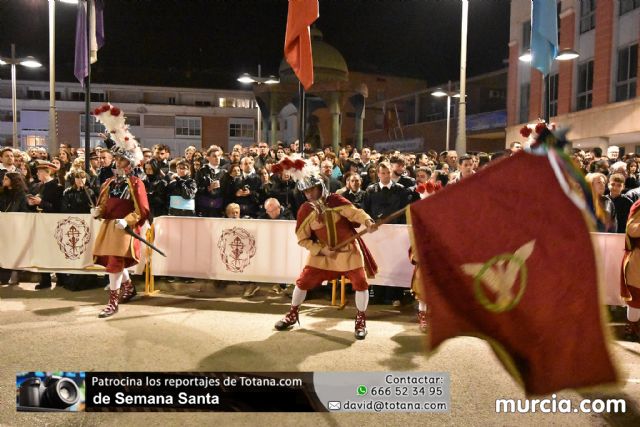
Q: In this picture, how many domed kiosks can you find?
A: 1